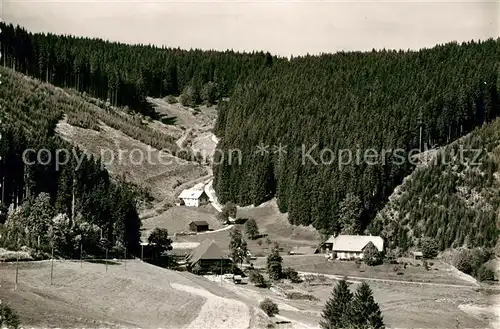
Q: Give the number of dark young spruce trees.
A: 2